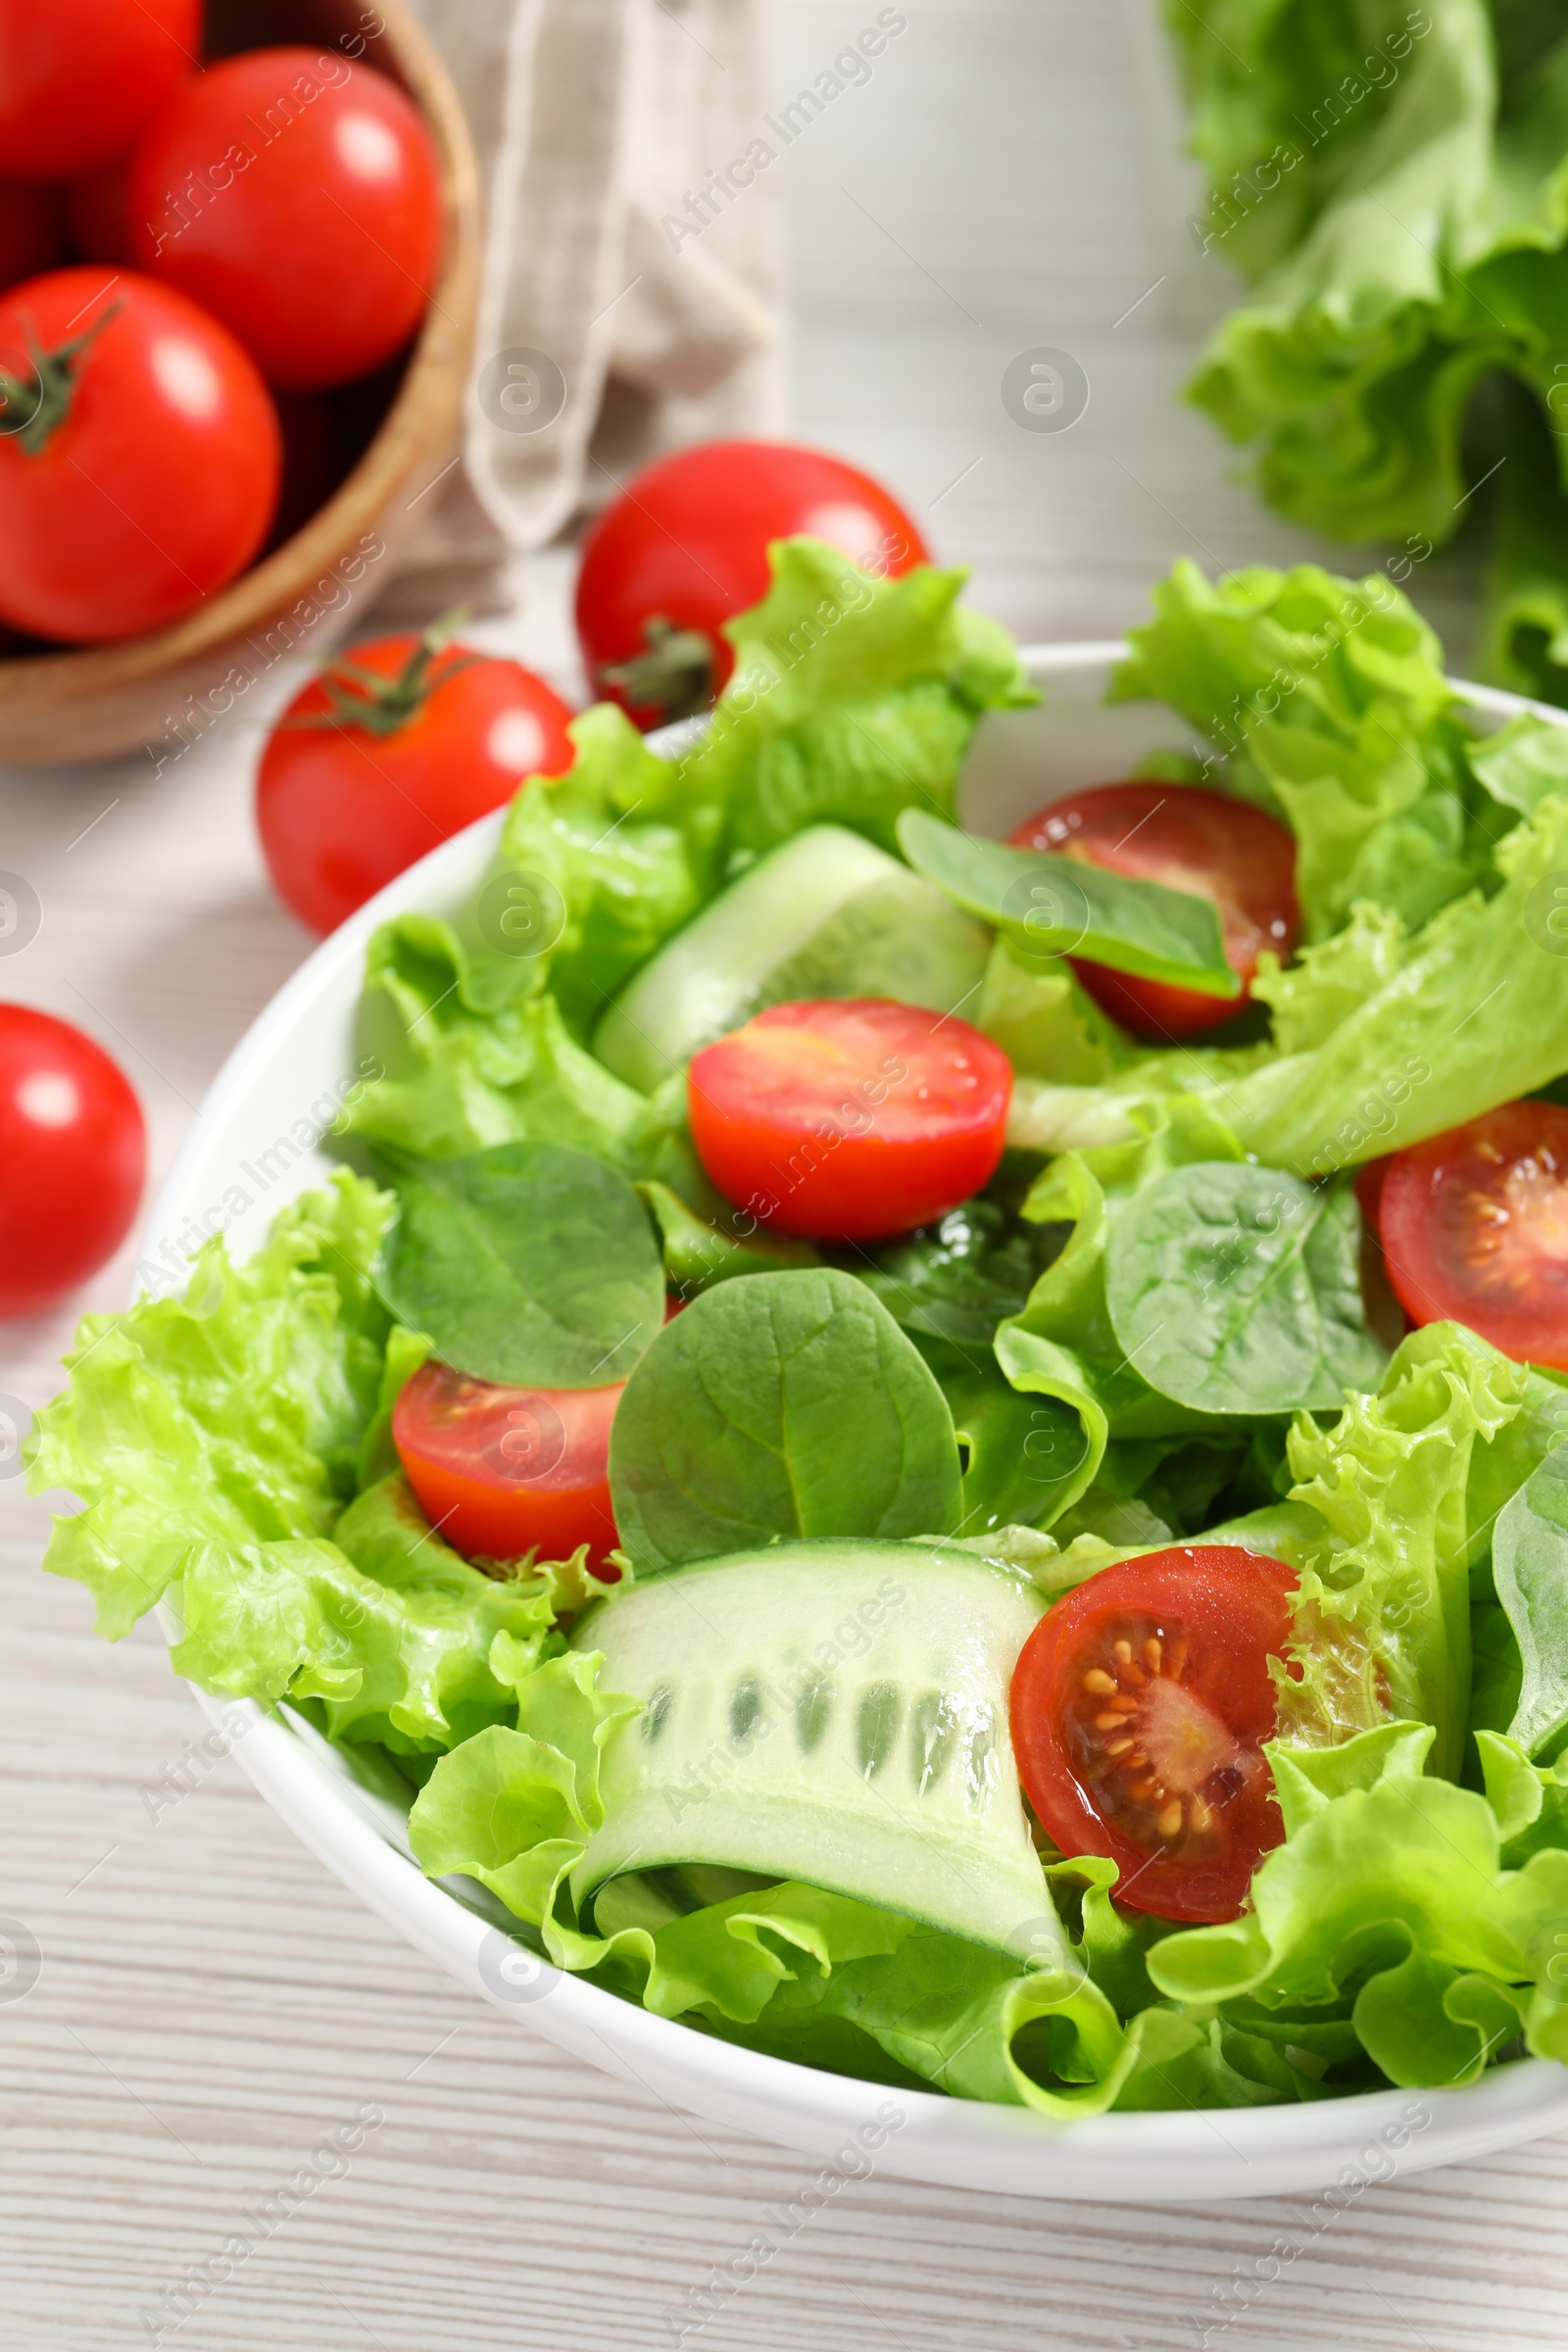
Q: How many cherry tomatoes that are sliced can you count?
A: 5